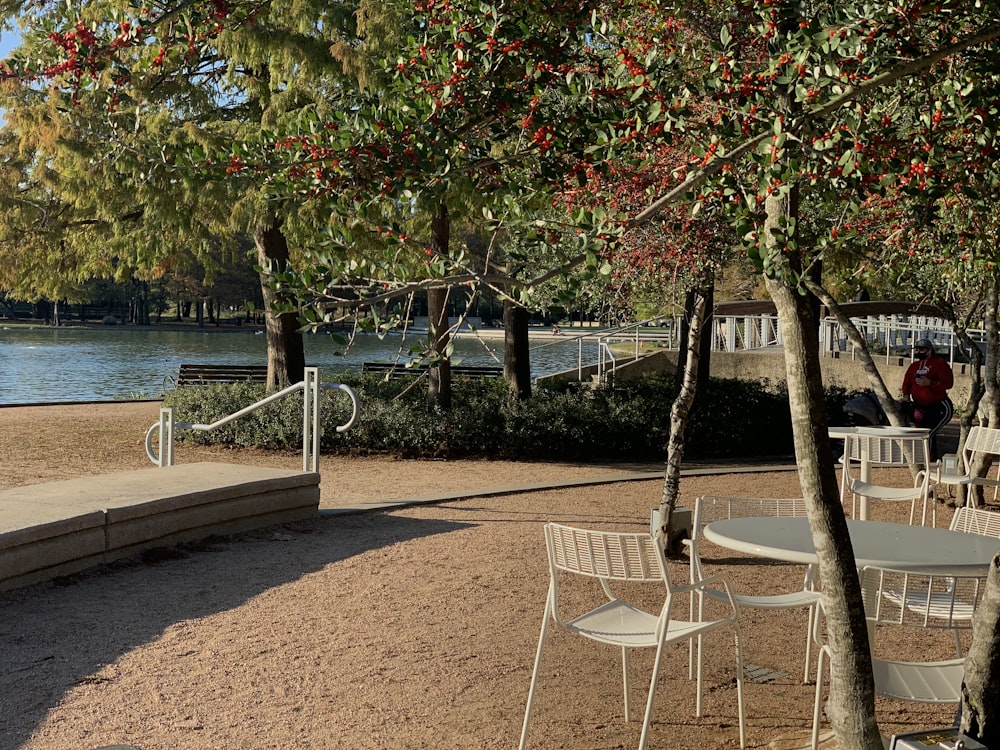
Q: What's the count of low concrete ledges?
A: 1